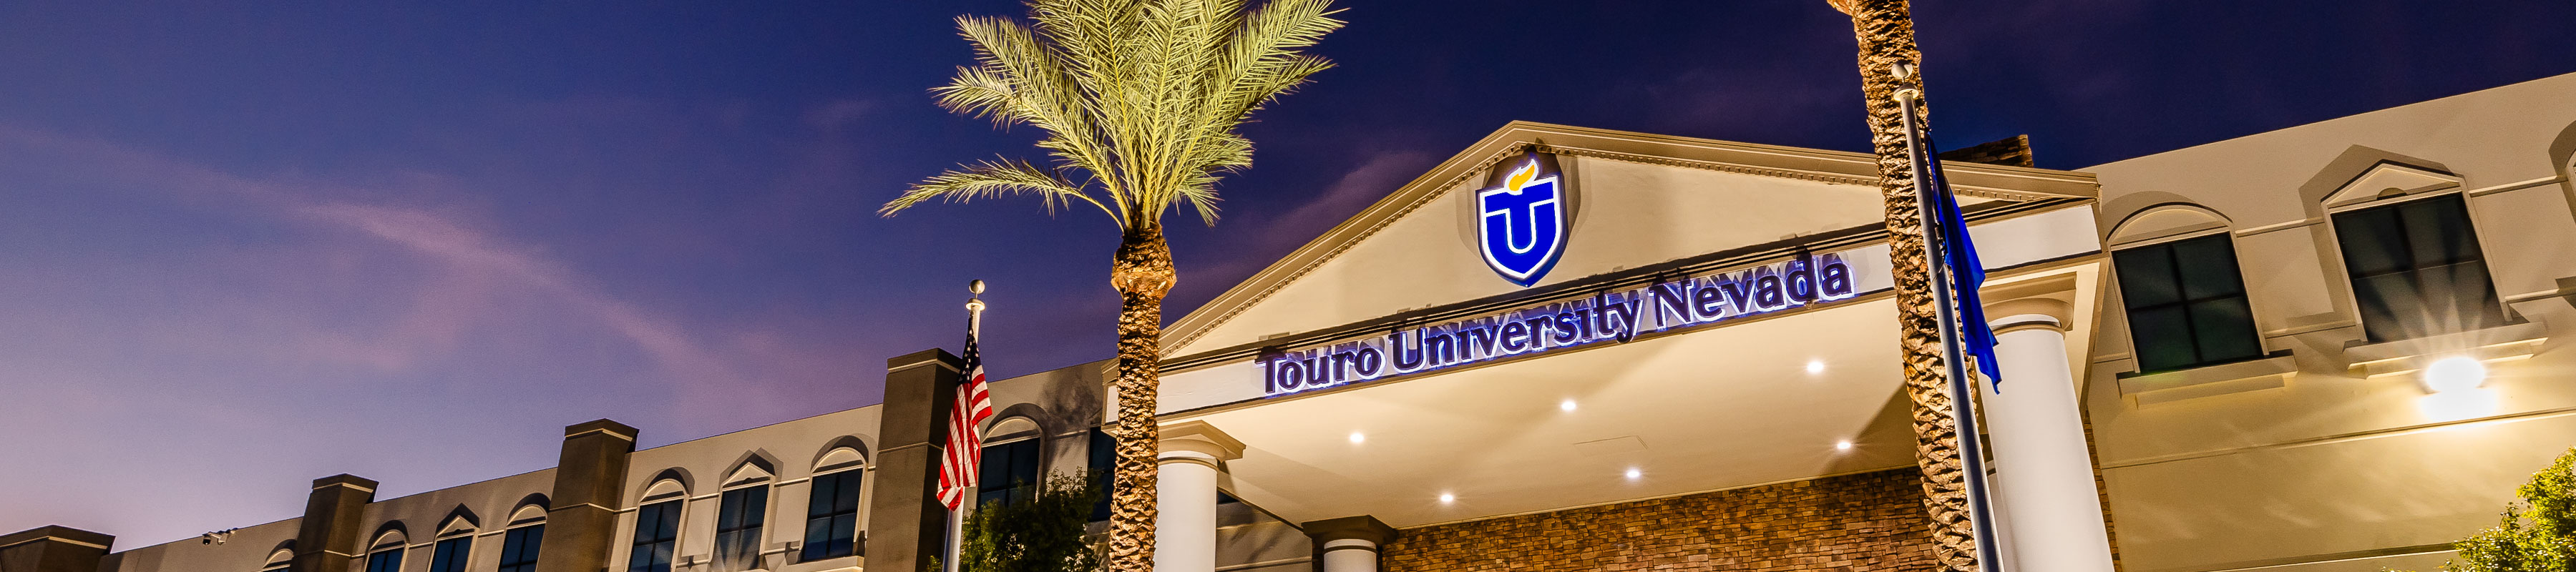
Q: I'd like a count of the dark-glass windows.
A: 11